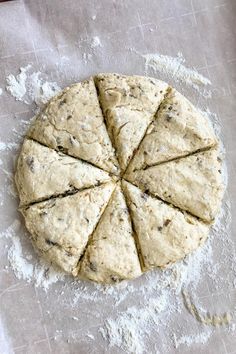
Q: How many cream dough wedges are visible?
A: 8